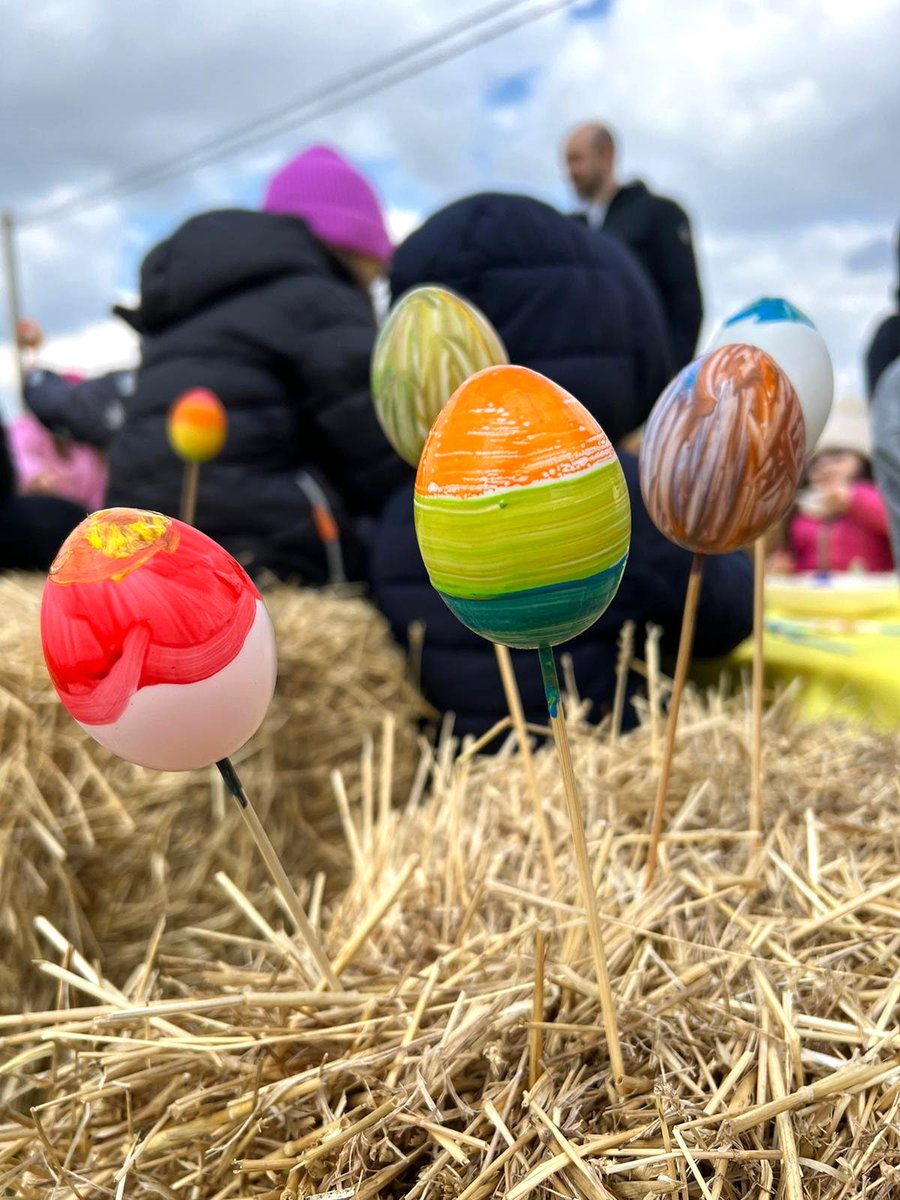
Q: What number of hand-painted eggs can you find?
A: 6